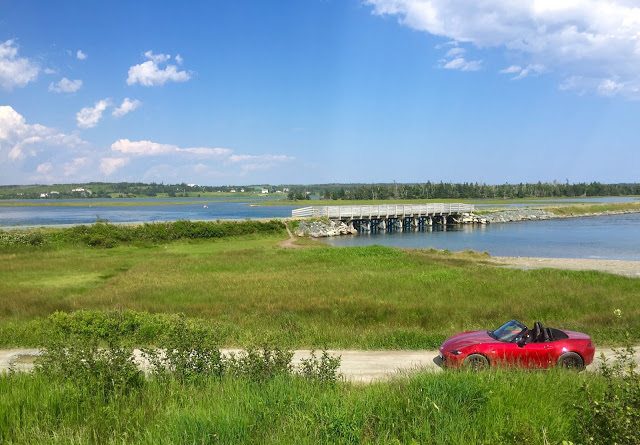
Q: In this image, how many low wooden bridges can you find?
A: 1